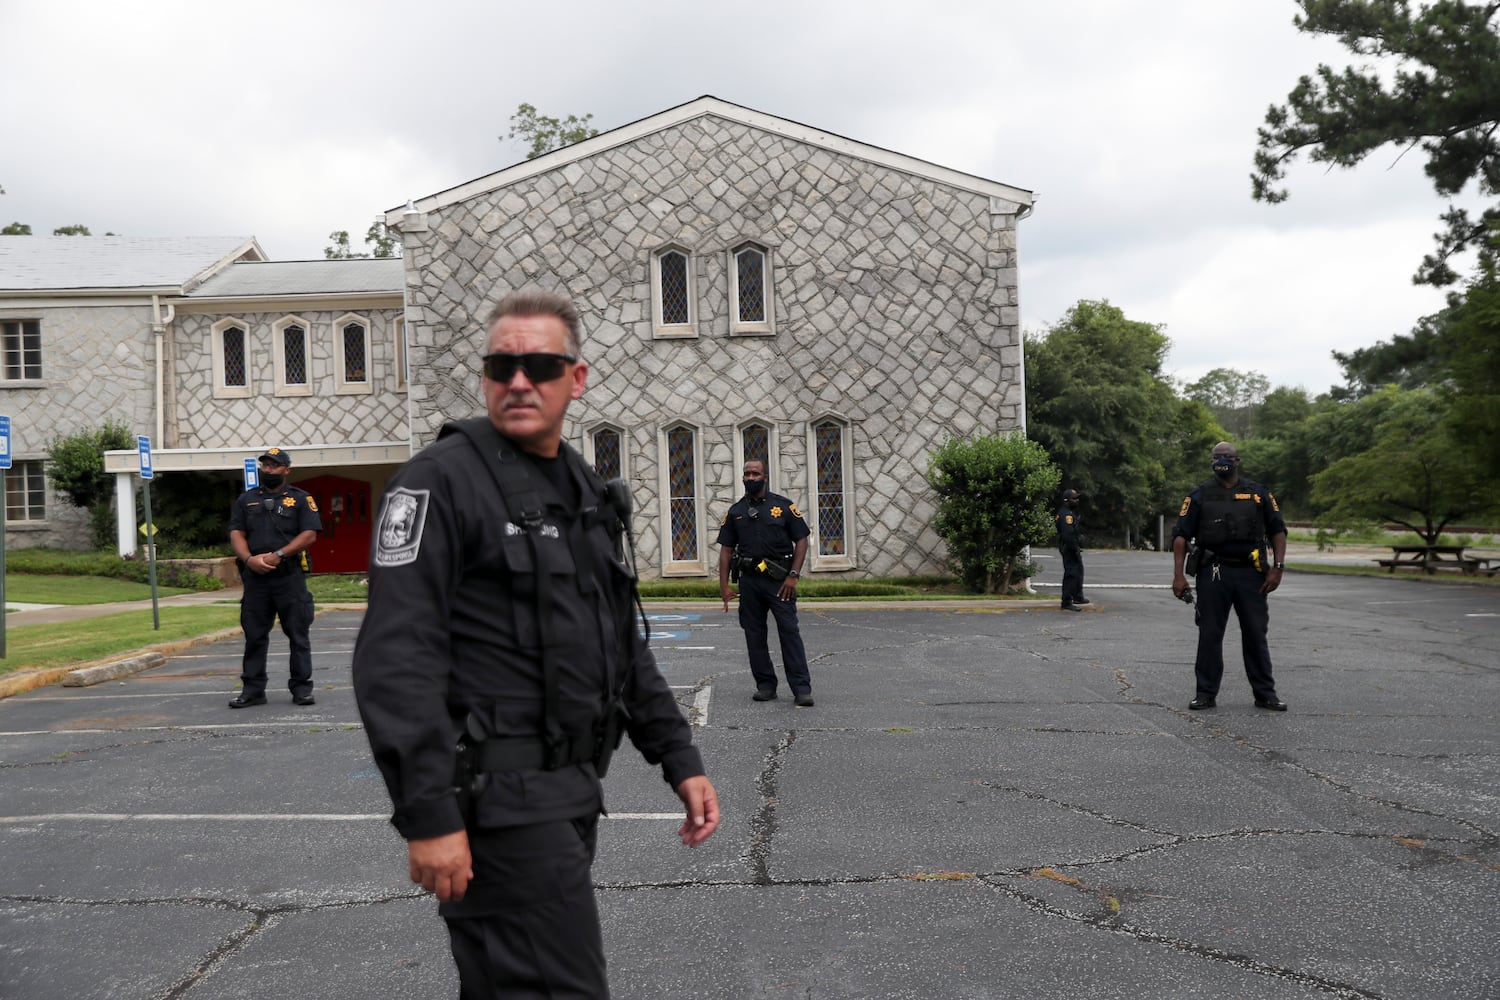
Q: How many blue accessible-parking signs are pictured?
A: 3